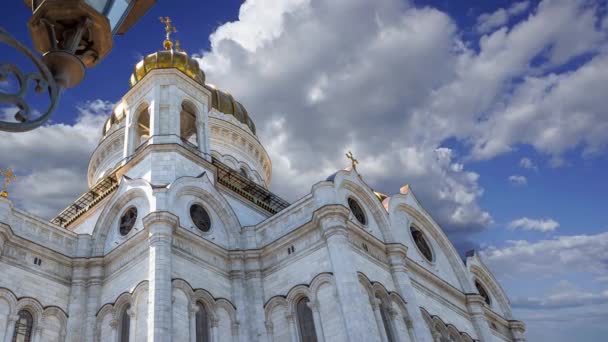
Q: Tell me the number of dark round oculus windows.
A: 5